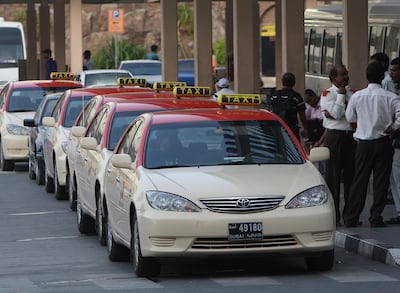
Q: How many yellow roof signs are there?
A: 5